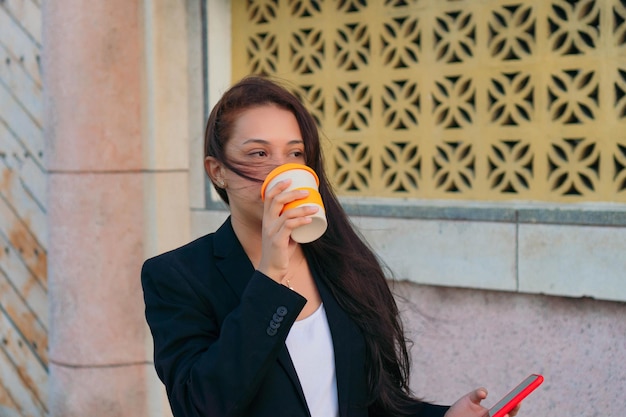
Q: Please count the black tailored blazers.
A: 1